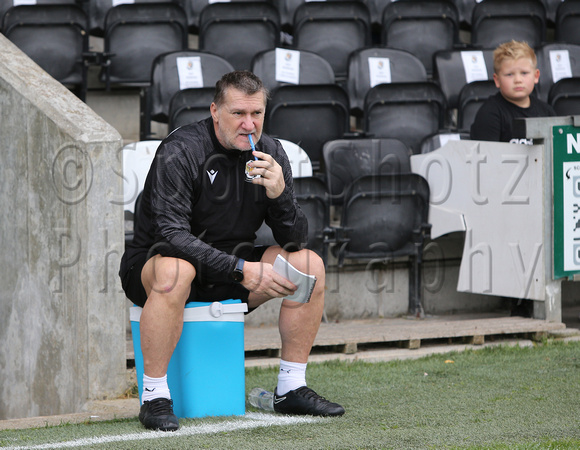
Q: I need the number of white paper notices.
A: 5